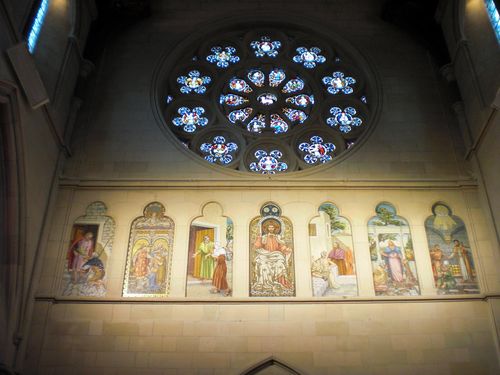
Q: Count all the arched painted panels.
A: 7